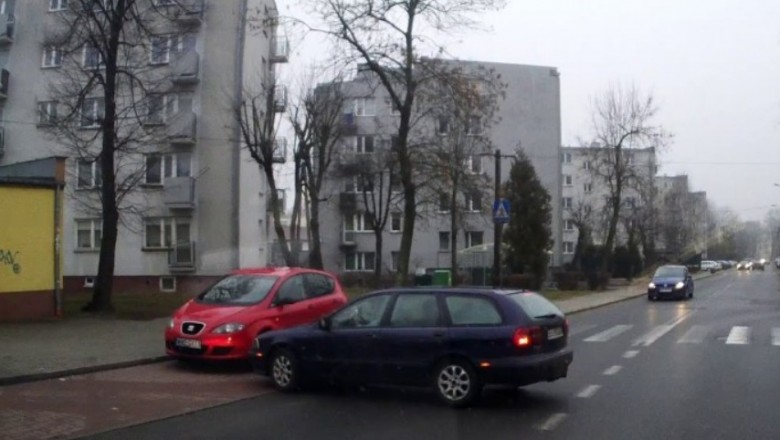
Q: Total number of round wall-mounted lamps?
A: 0